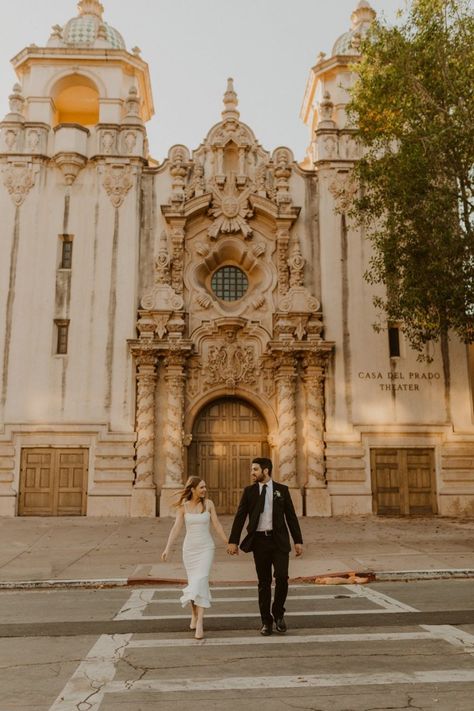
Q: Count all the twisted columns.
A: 4